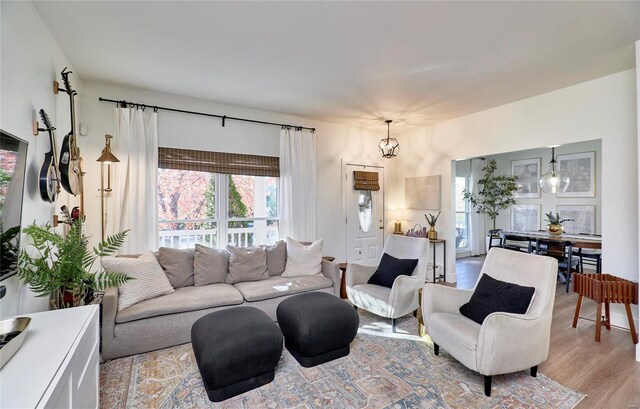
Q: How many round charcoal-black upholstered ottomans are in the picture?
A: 2